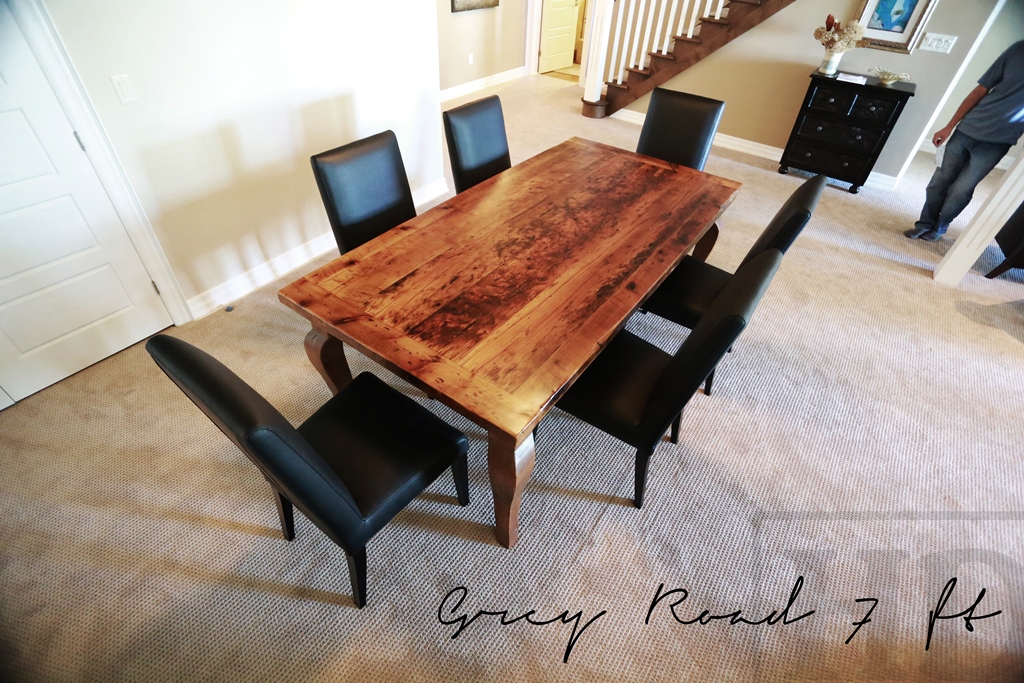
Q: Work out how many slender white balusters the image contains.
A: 10